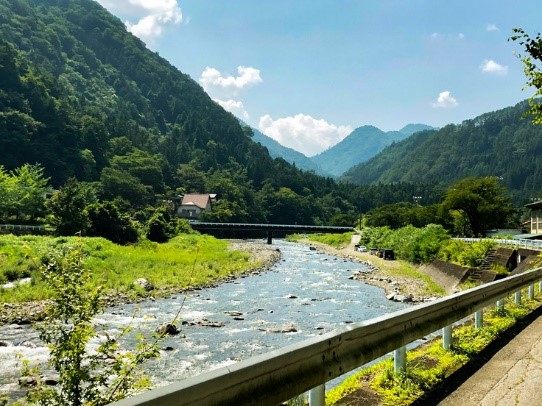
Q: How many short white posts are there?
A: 8